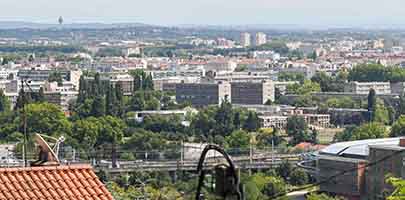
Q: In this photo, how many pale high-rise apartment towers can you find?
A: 2